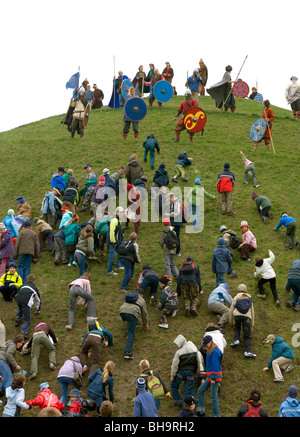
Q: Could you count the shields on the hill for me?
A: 8